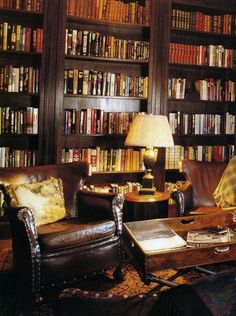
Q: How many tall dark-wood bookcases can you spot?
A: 3